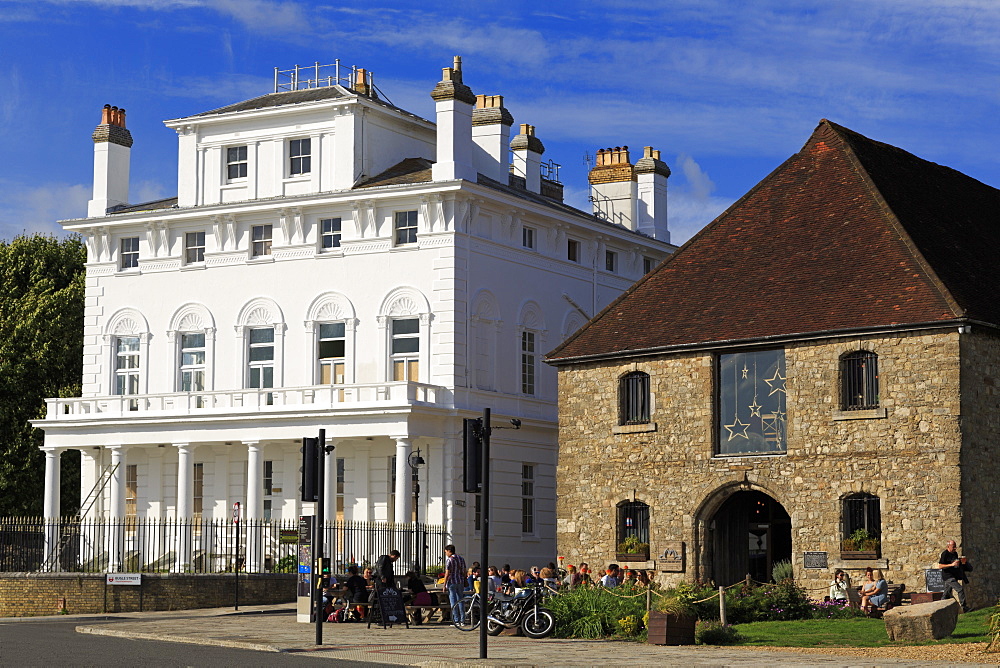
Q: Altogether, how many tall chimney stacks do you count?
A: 6